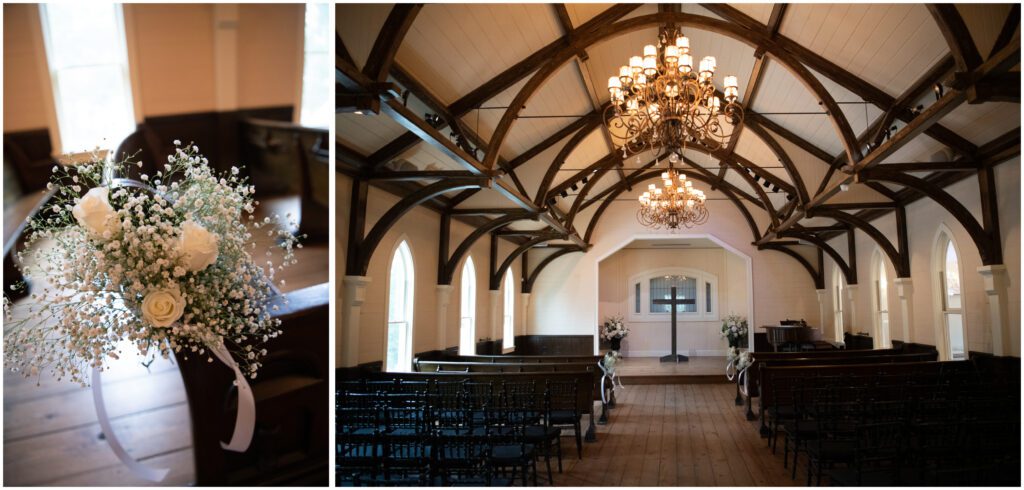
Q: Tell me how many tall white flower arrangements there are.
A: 2